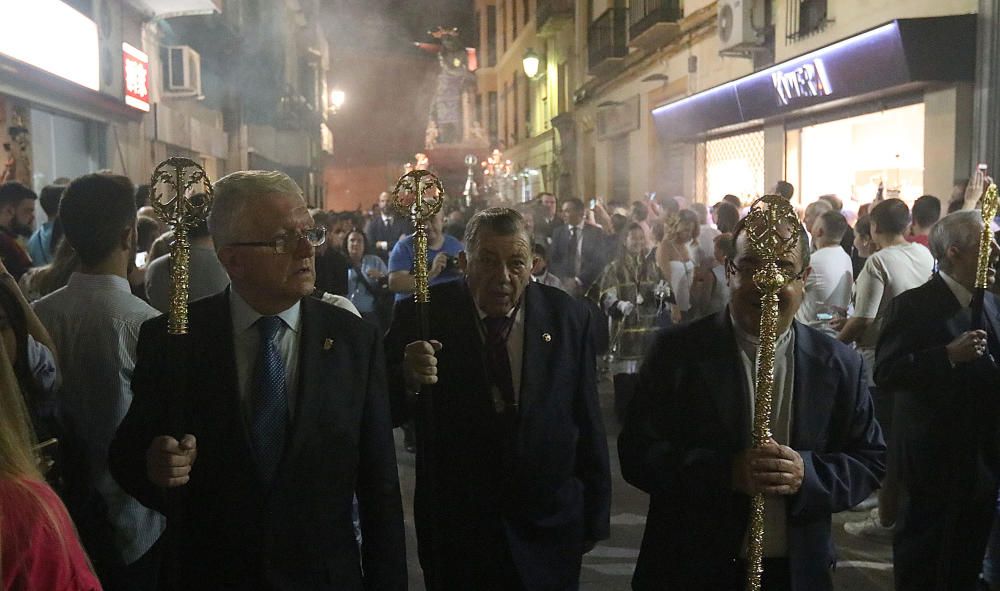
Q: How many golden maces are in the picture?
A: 4